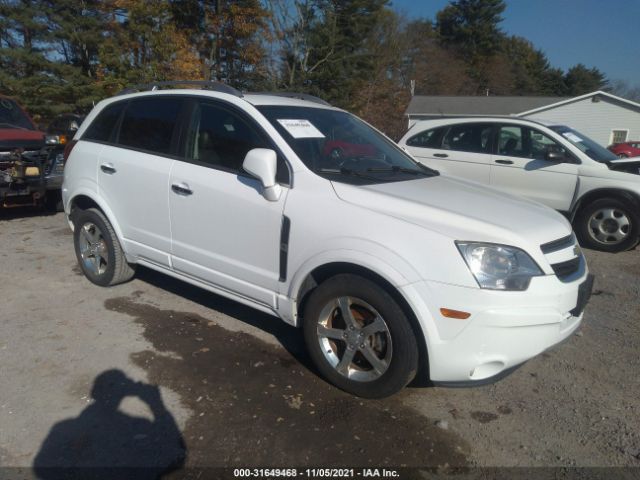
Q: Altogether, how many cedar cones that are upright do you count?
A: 0